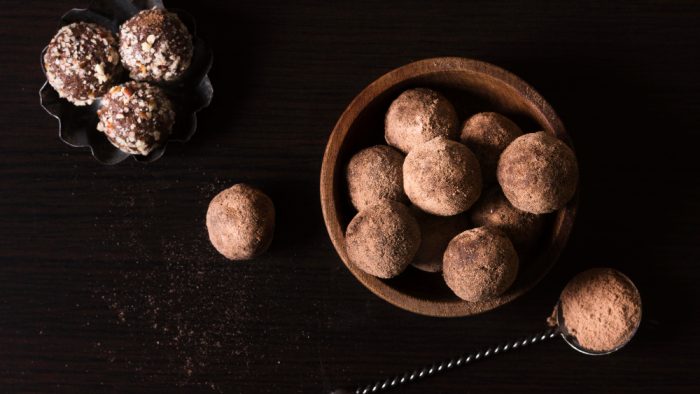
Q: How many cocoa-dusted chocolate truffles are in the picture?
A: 10